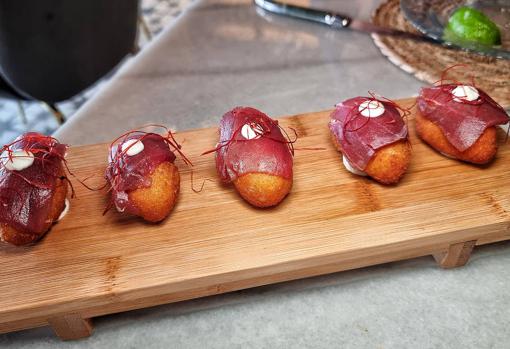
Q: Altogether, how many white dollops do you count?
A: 5